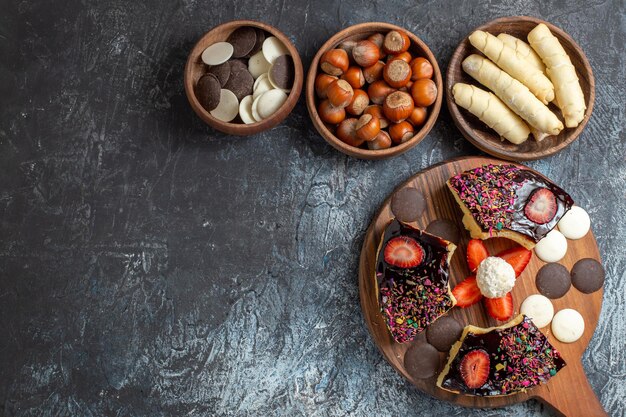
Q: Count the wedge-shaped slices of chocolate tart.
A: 3